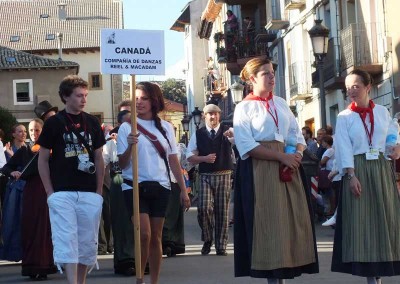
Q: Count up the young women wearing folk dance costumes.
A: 2